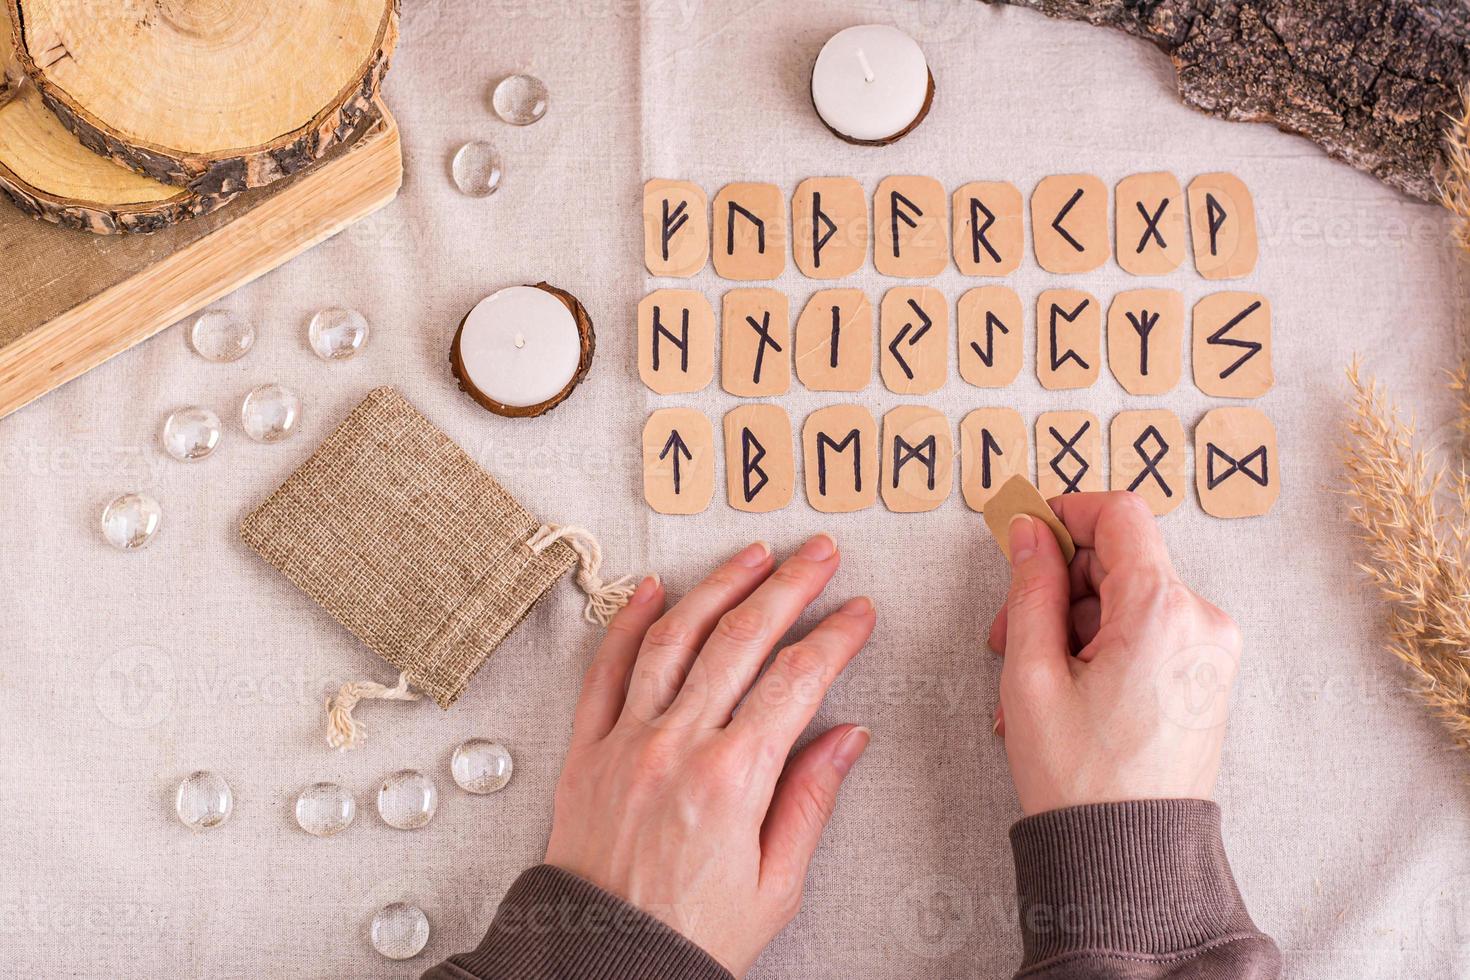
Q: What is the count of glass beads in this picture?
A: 12